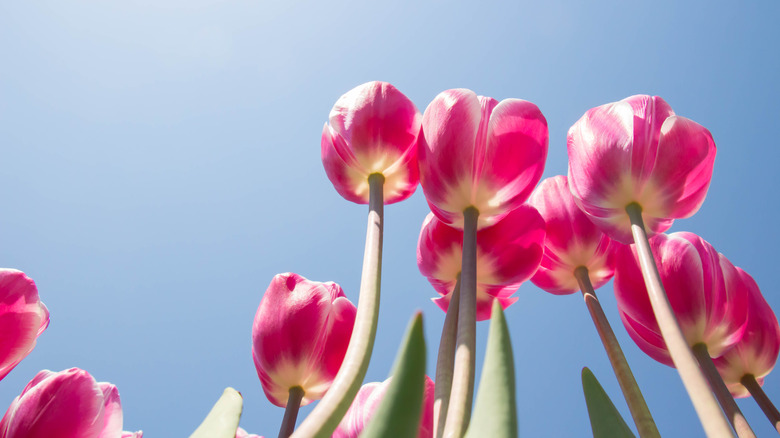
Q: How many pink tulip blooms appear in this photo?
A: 11